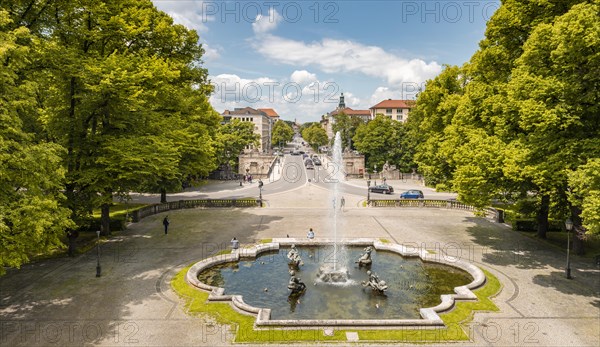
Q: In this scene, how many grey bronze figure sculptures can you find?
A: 4